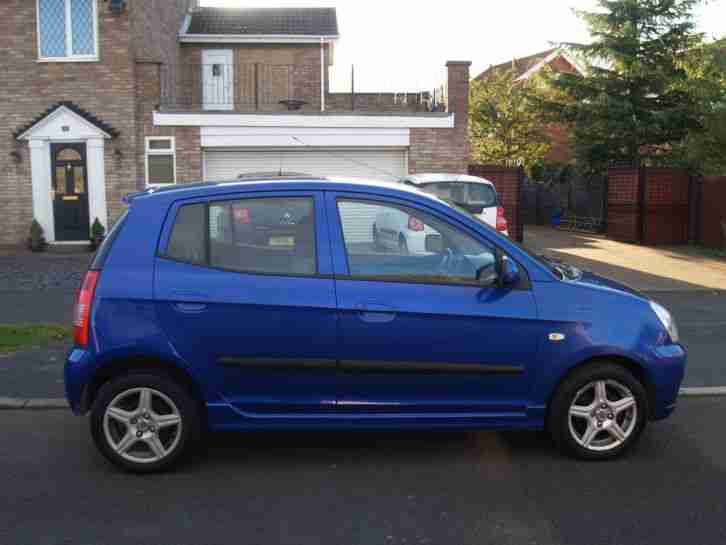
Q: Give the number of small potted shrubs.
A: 2